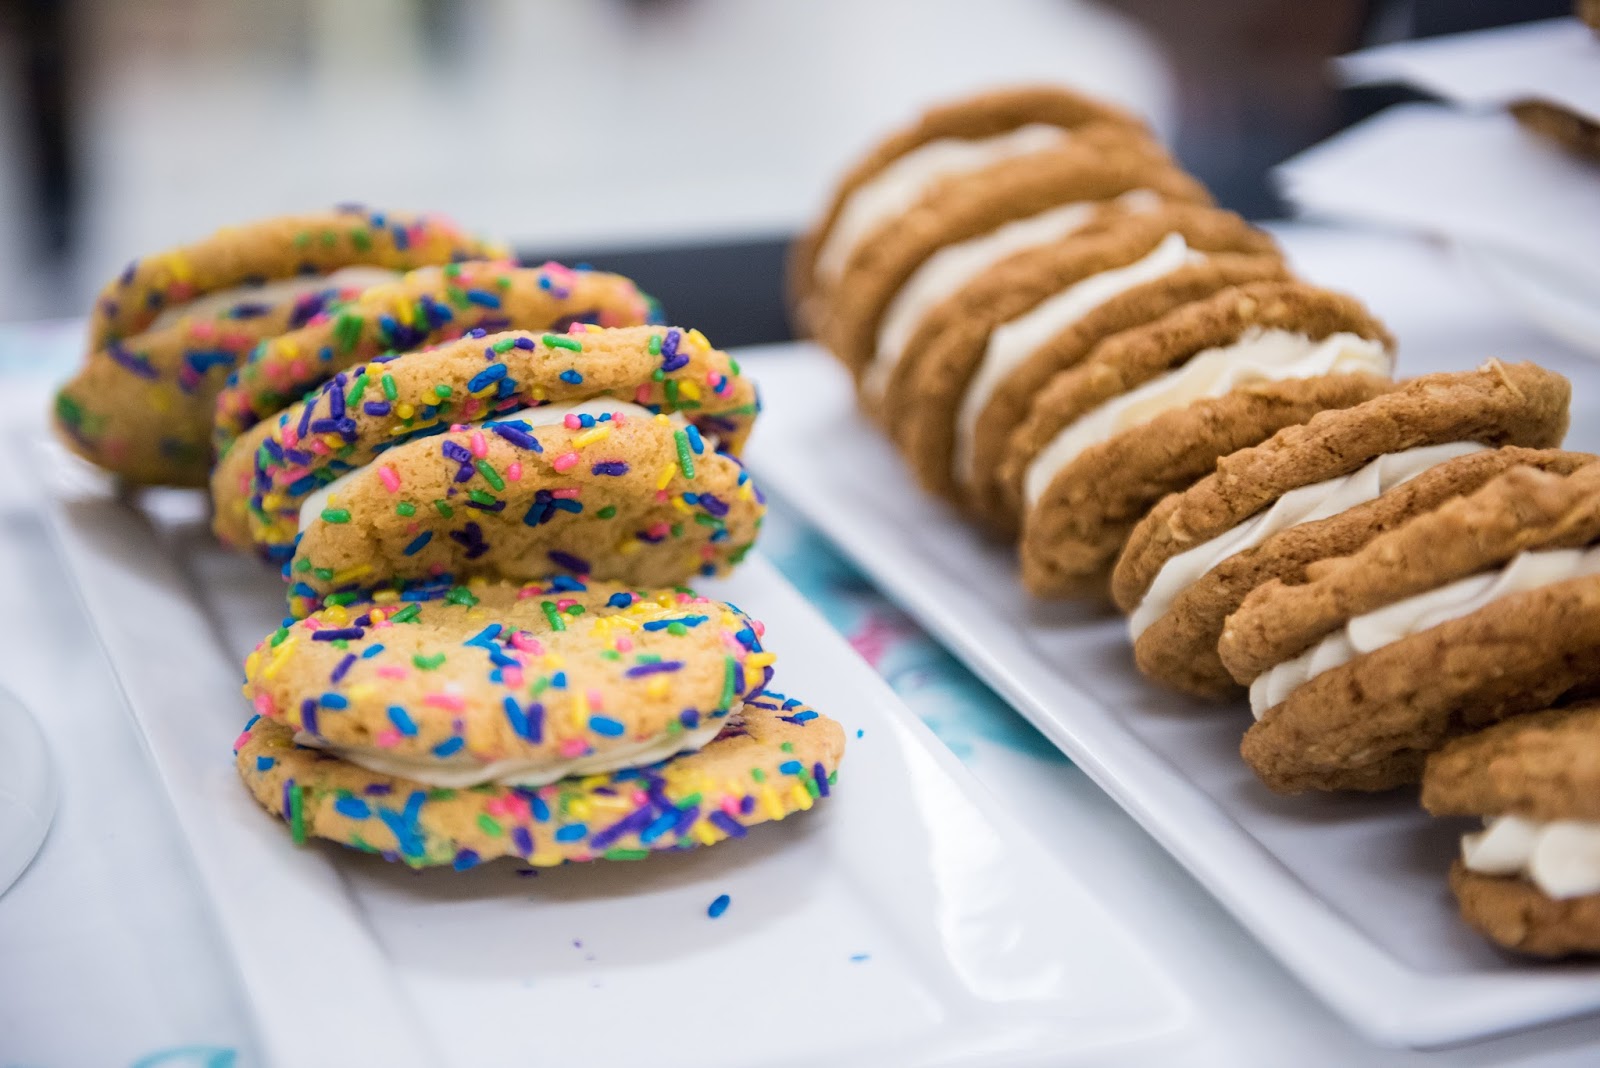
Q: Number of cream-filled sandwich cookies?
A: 11